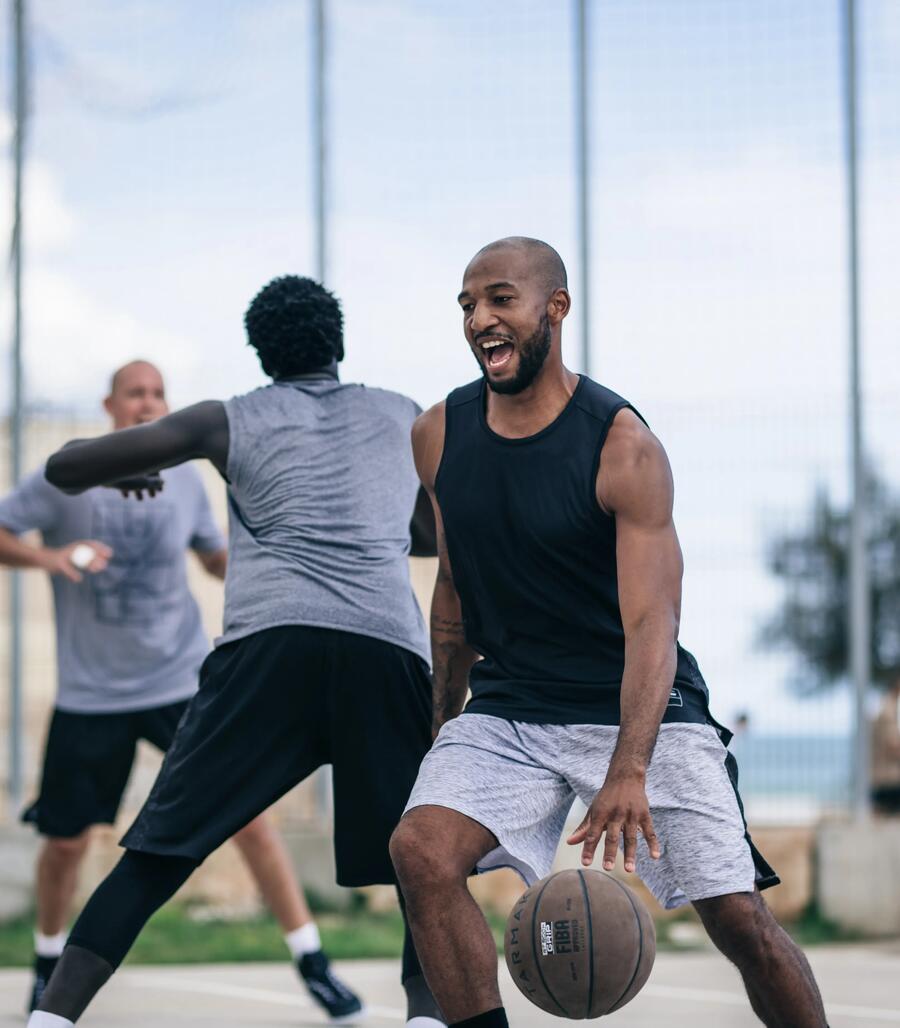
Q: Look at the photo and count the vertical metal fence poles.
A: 4